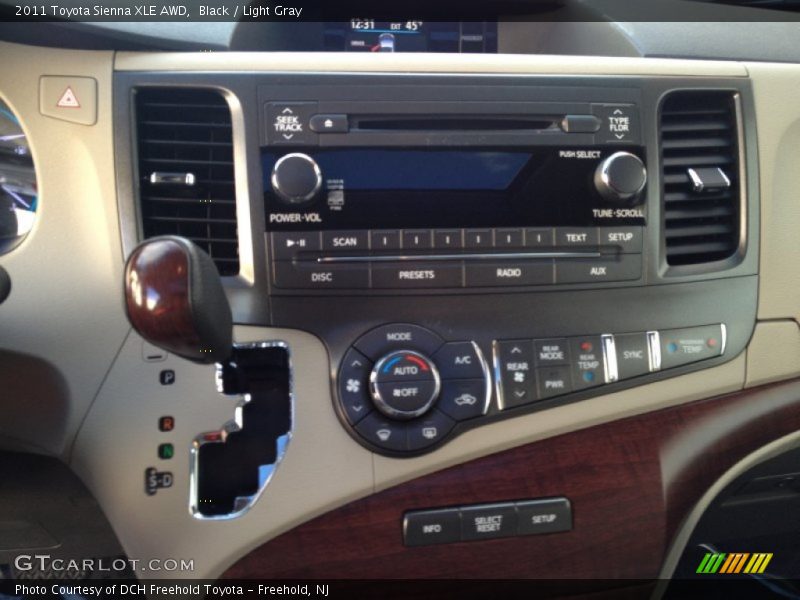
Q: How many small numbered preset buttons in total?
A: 6